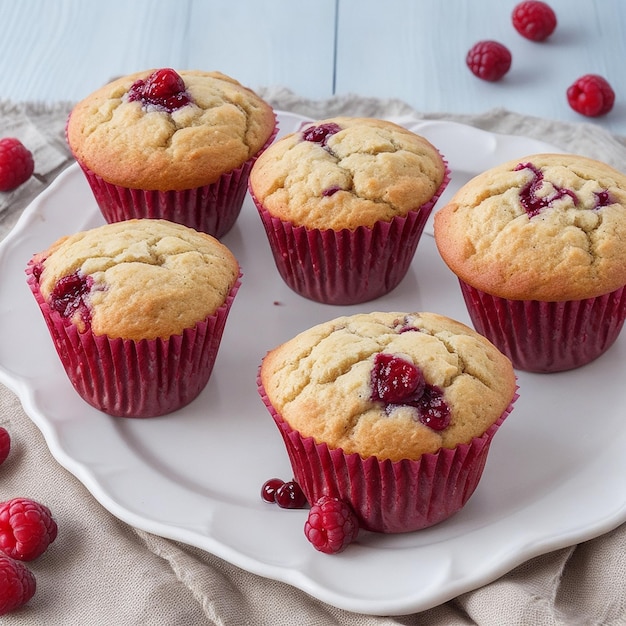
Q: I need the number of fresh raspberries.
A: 8